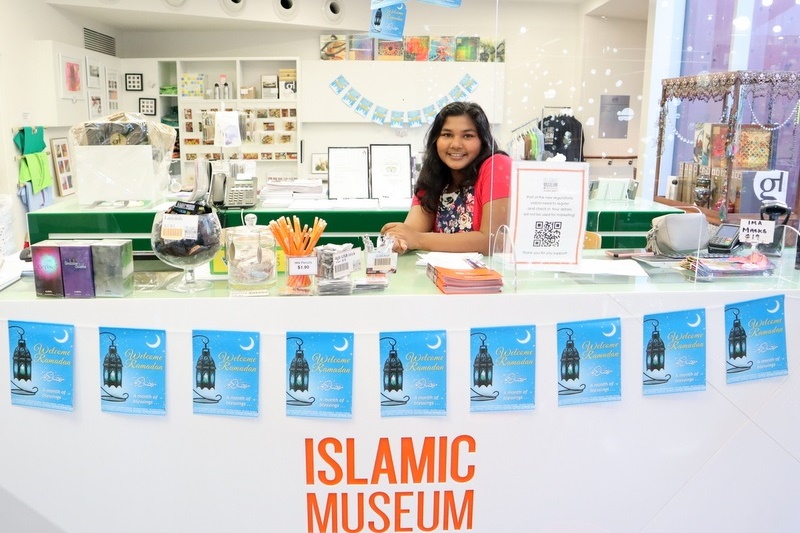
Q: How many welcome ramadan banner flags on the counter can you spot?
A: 9